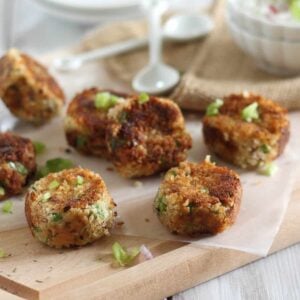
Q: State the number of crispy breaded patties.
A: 7